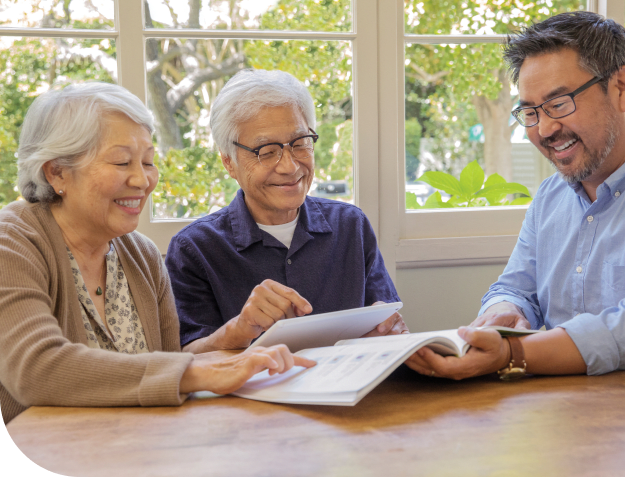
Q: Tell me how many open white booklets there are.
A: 1